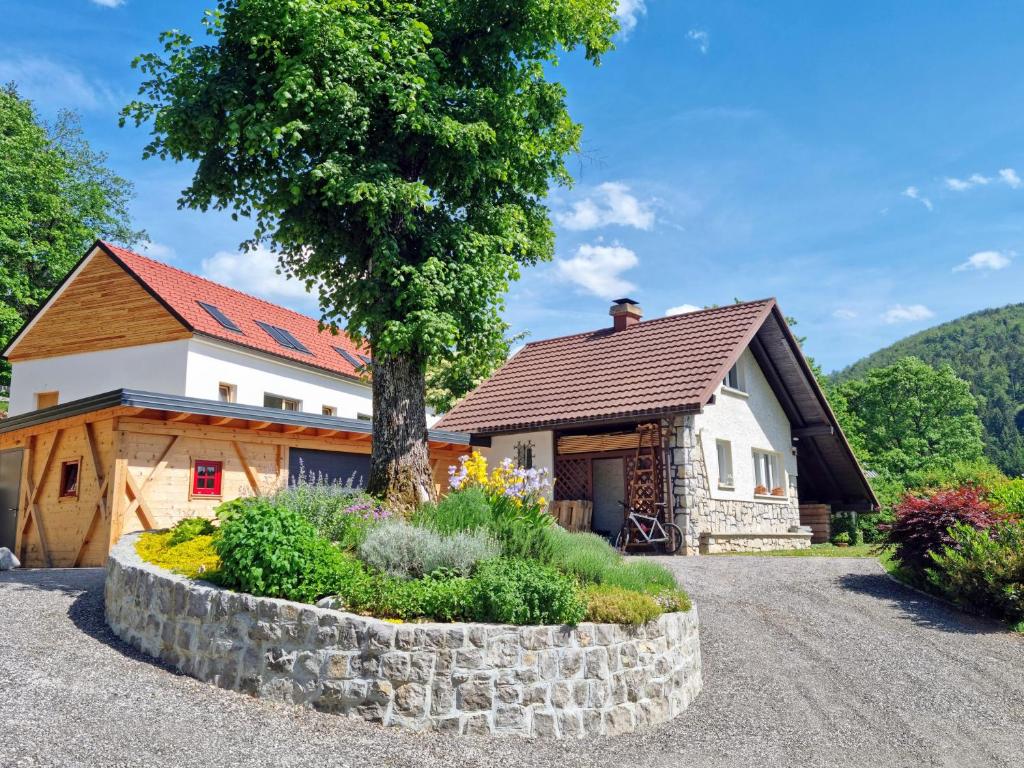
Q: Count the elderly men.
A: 0